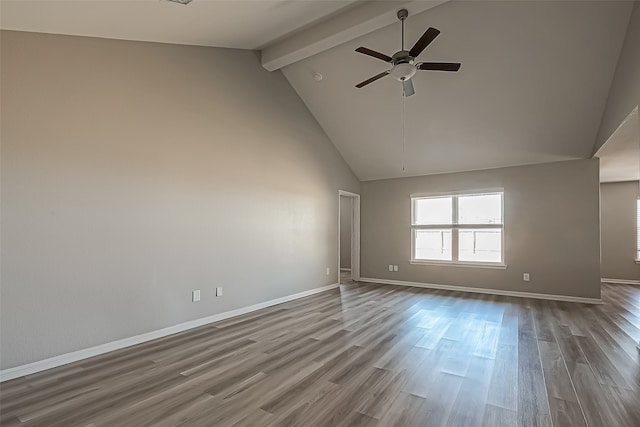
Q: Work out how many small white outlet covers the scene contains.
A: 6